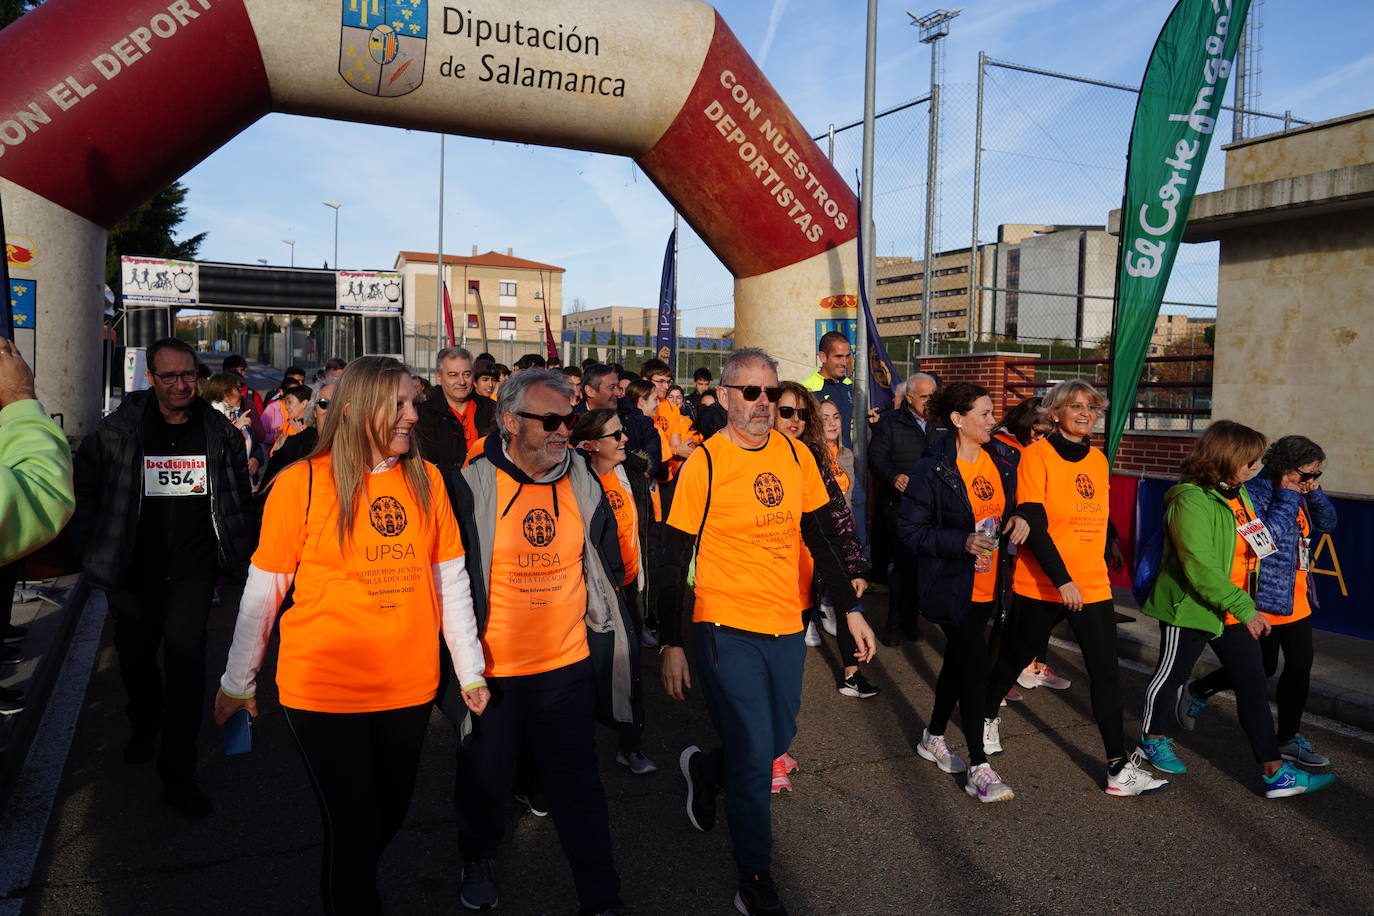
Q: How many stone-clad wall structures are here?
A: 1